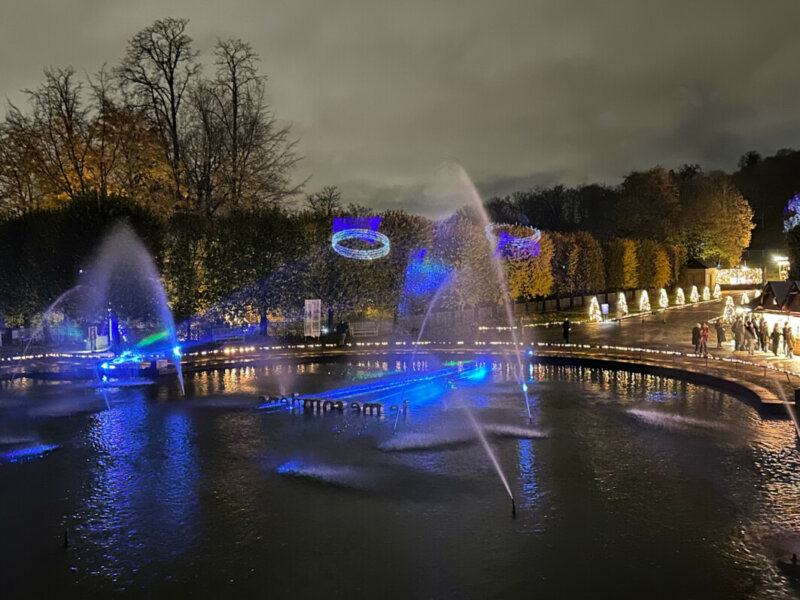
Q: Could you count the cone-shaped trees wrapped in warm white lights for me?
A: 11